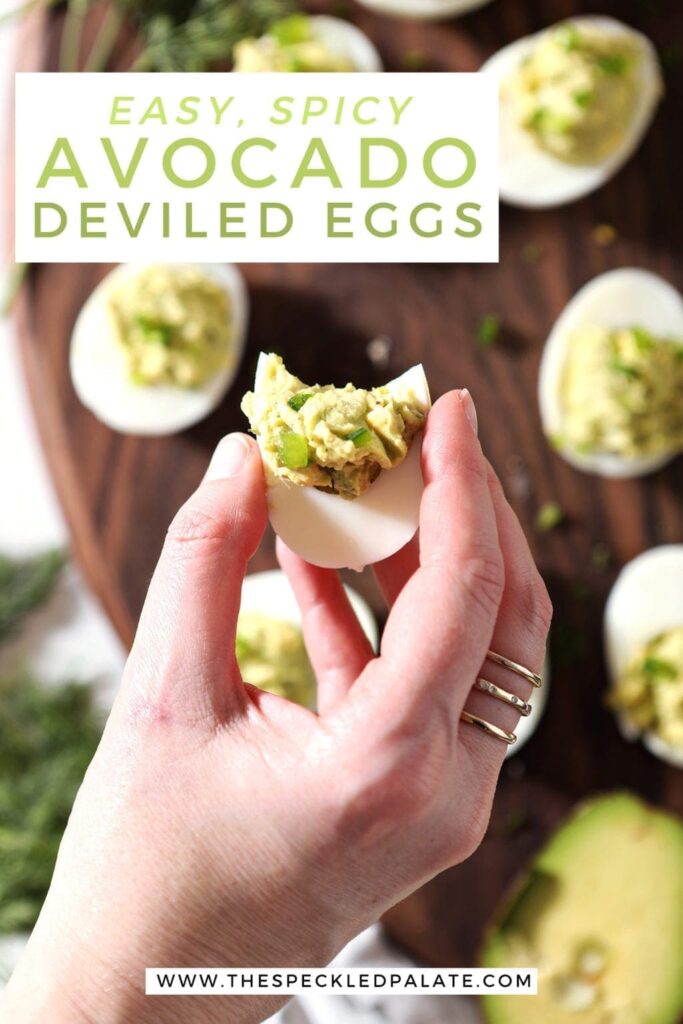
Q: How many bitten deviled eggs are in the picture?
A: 1